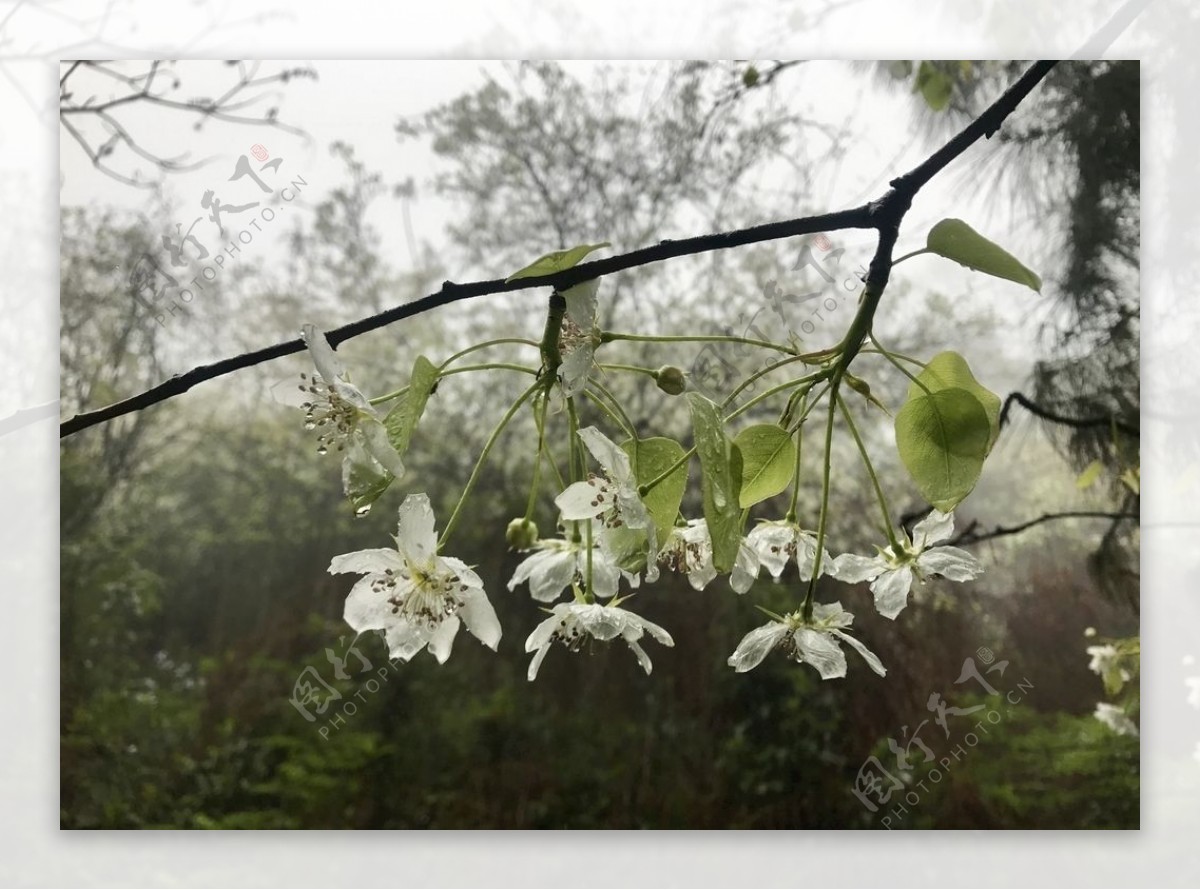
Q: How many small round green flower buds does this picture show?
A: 2